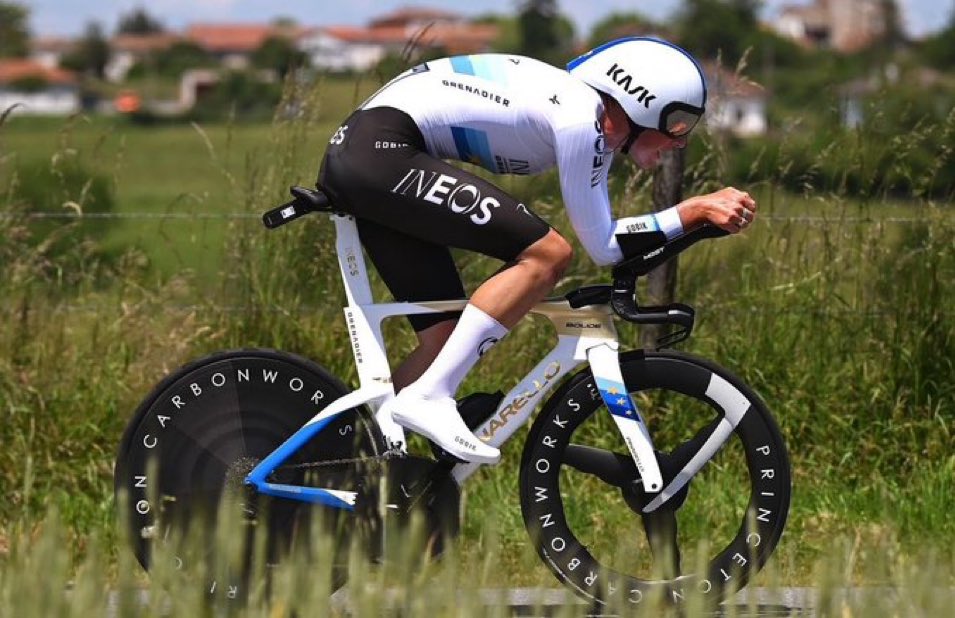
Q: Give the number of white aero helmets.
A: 1